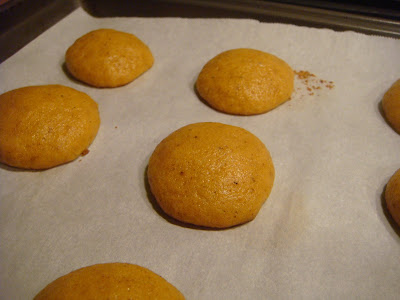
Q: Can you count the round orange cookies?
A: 7